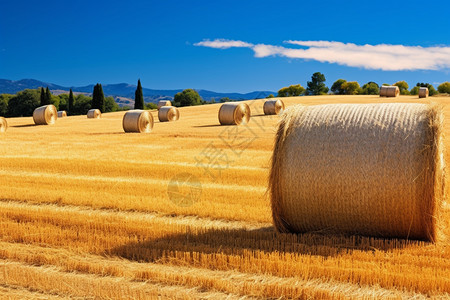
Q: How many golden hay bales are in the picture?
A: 12